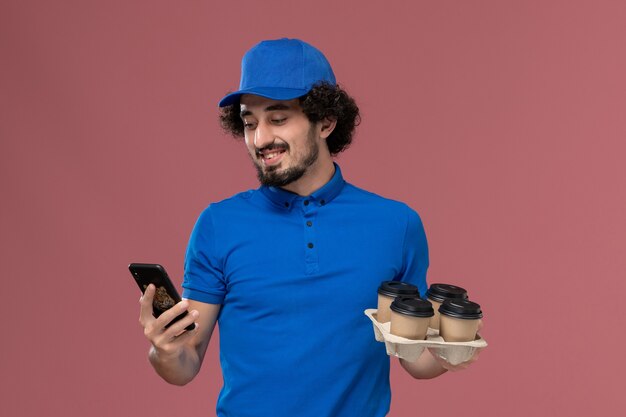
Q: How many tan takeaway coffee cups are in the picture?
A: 4